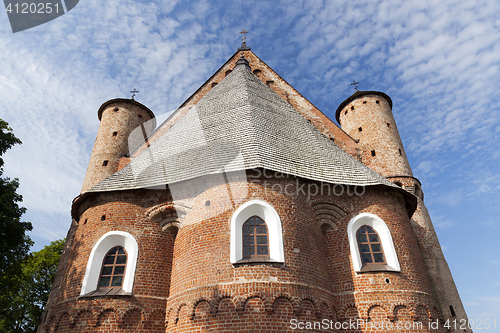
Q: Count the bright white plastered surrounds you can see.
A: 3